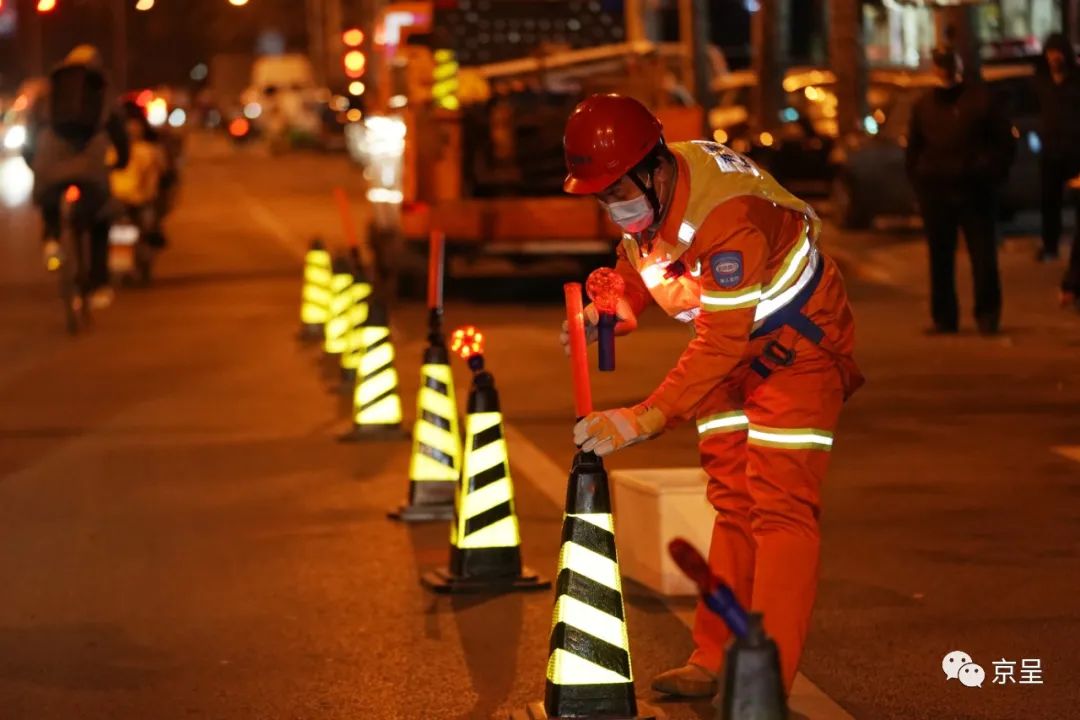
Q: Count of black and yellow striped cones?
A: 7